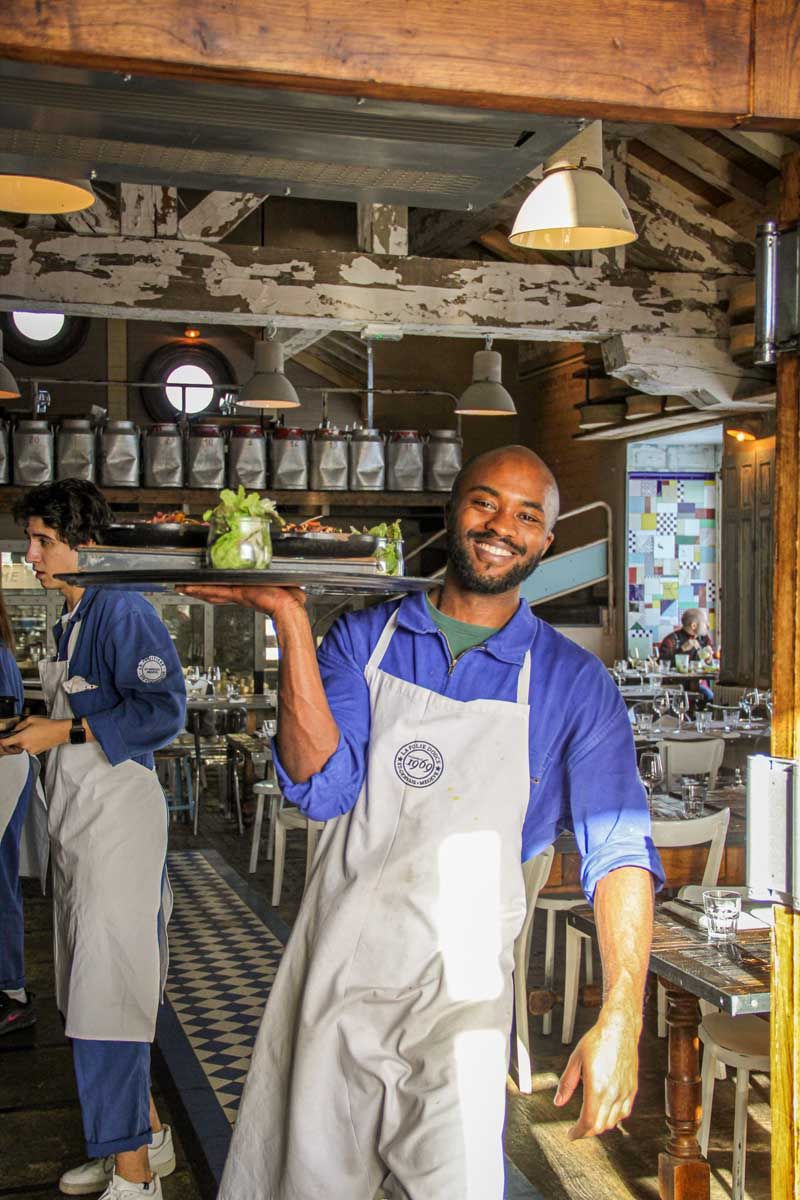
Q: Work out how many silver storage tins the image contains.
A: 12